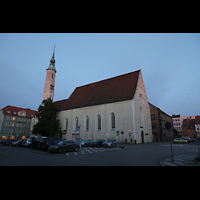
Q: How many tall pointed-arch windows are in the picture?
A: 5